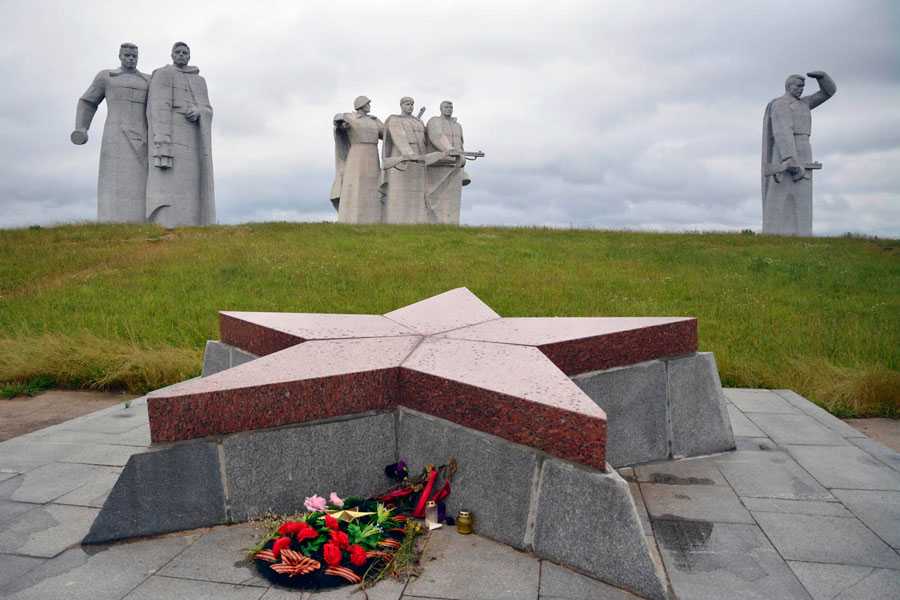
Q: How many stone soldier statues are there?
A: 6